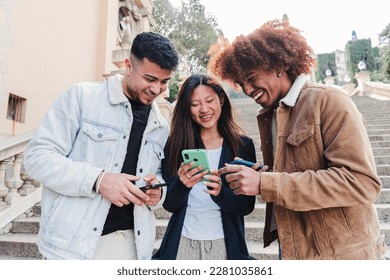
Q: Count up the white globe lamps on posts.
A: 3